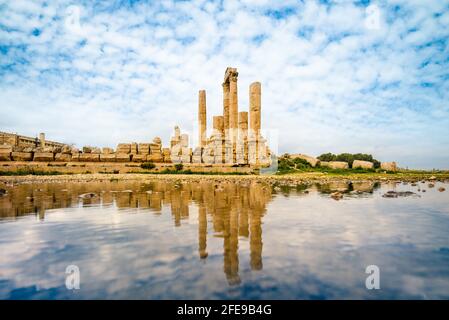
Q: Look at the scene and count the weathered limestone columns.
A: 6